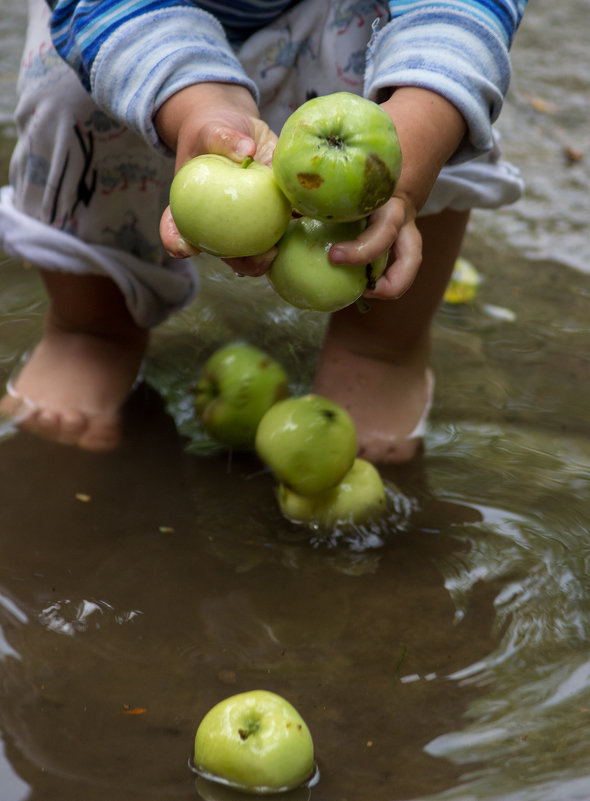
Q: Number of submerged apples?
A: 2